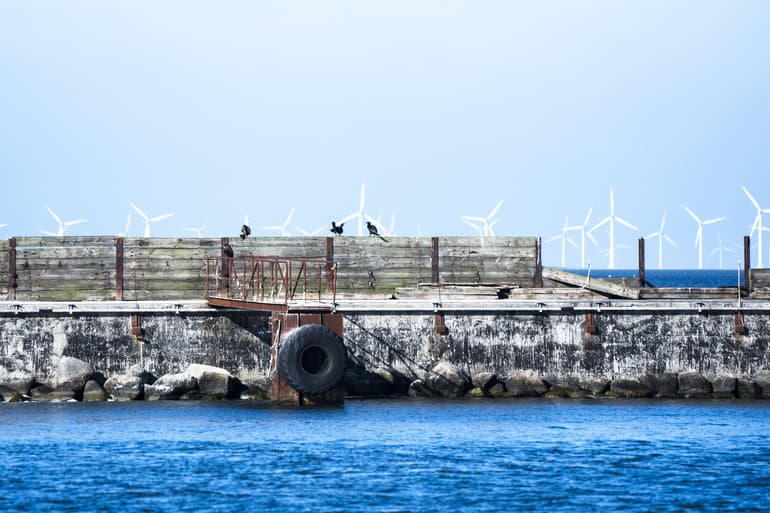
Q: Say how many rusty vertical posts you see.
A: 8